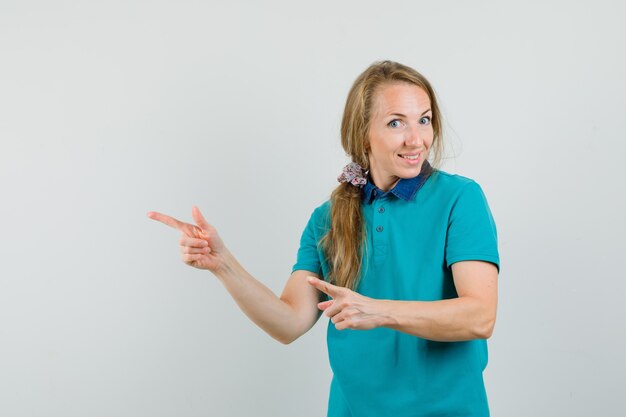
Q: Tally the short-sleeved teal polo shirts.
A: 1